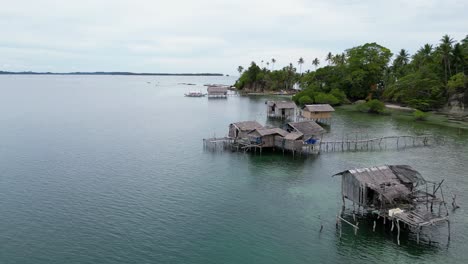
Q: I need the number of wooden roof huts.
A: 7